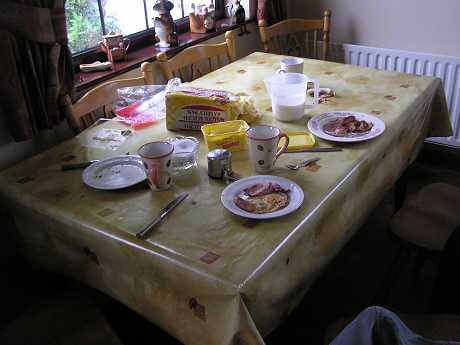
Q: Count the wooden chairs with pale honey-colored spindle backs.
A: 3